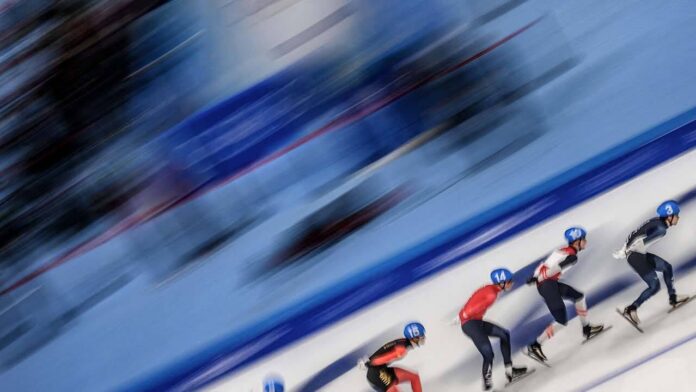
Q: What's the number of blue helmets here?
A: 5